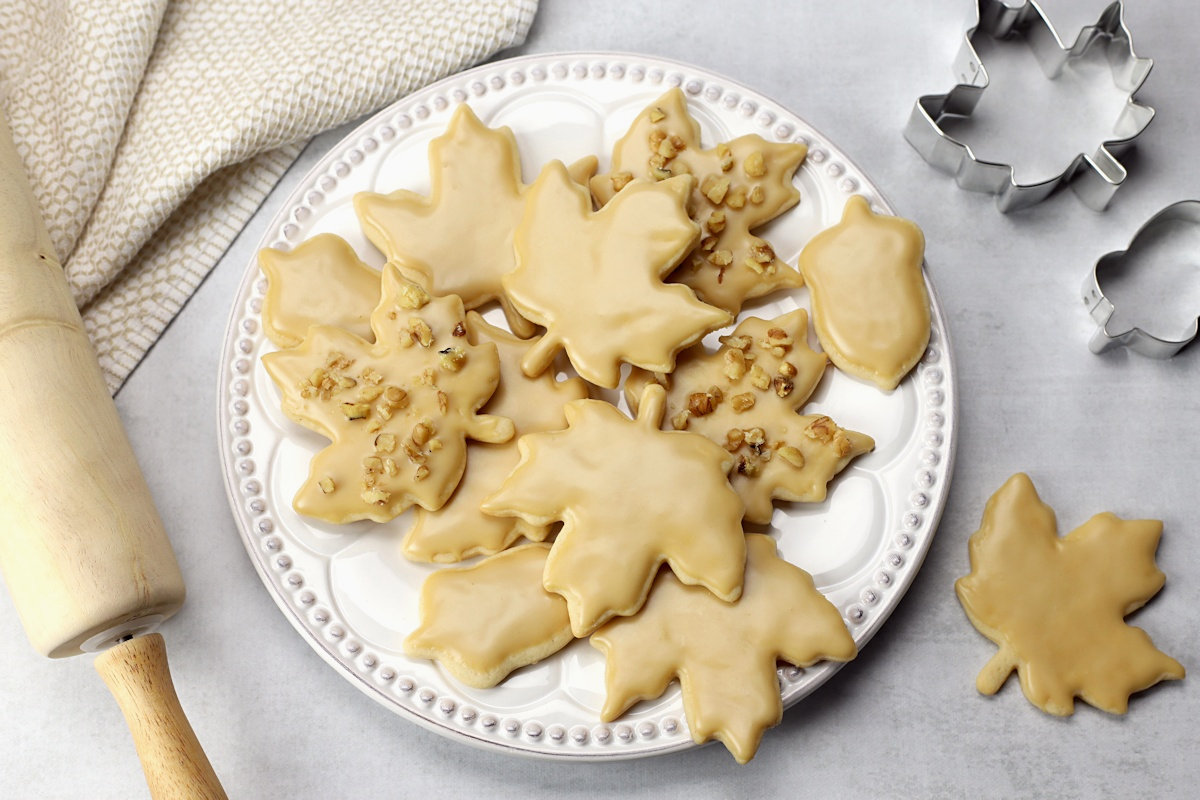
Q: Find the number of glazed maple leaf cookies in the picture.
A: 9